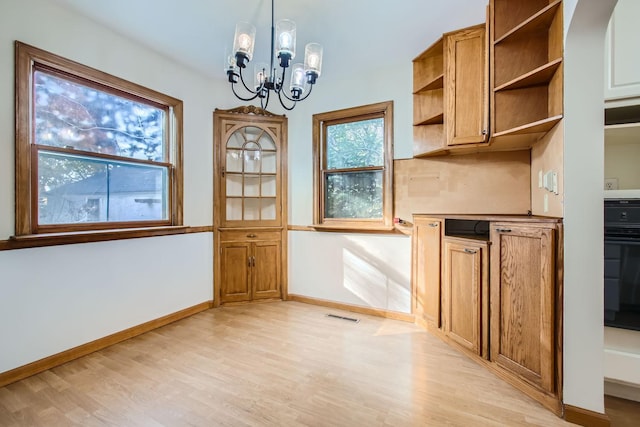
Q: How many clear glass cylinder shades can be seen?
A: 6